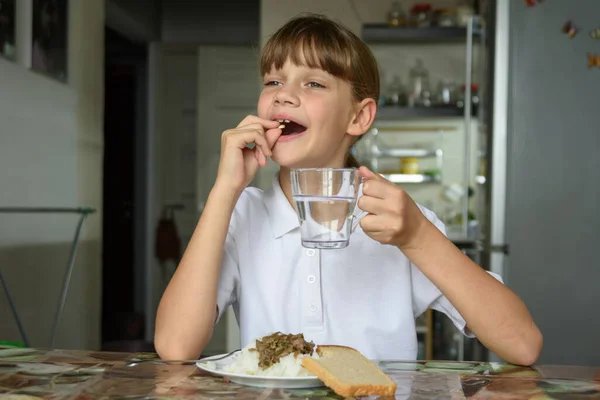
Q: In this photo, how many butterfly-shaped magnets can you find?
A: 4